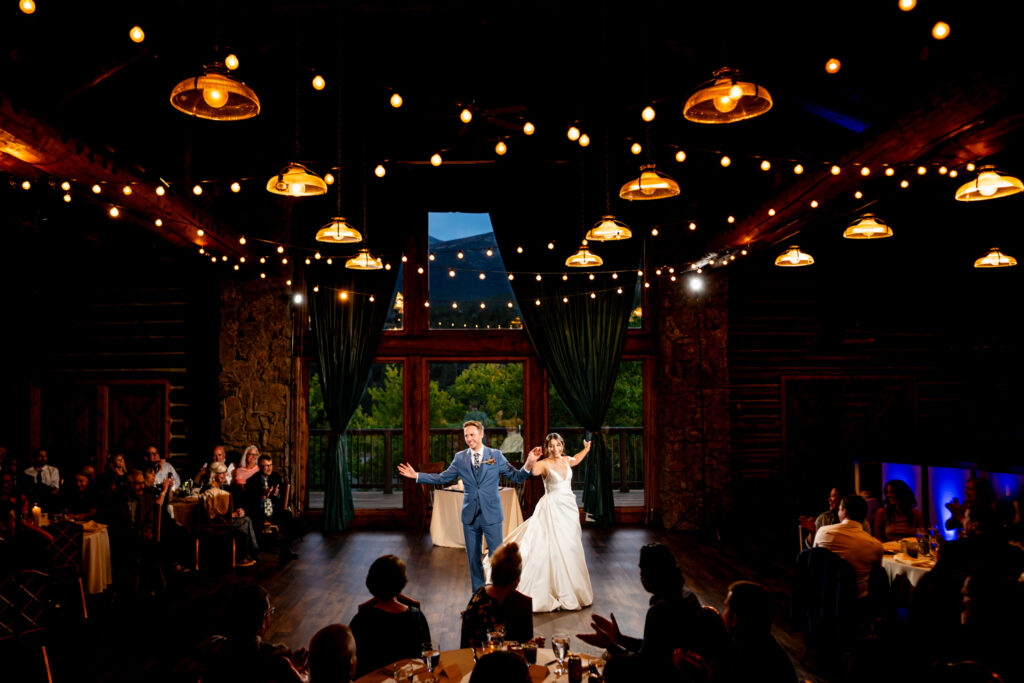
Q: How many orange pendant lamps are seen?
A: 12